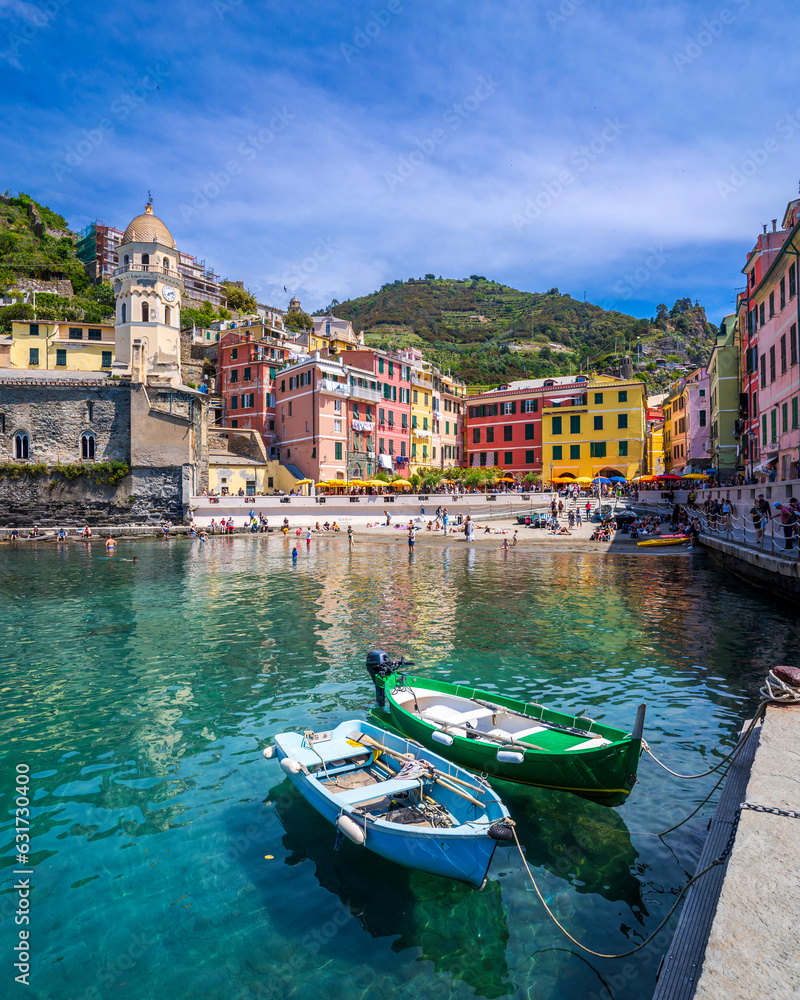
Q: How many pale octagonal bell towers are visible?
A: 1